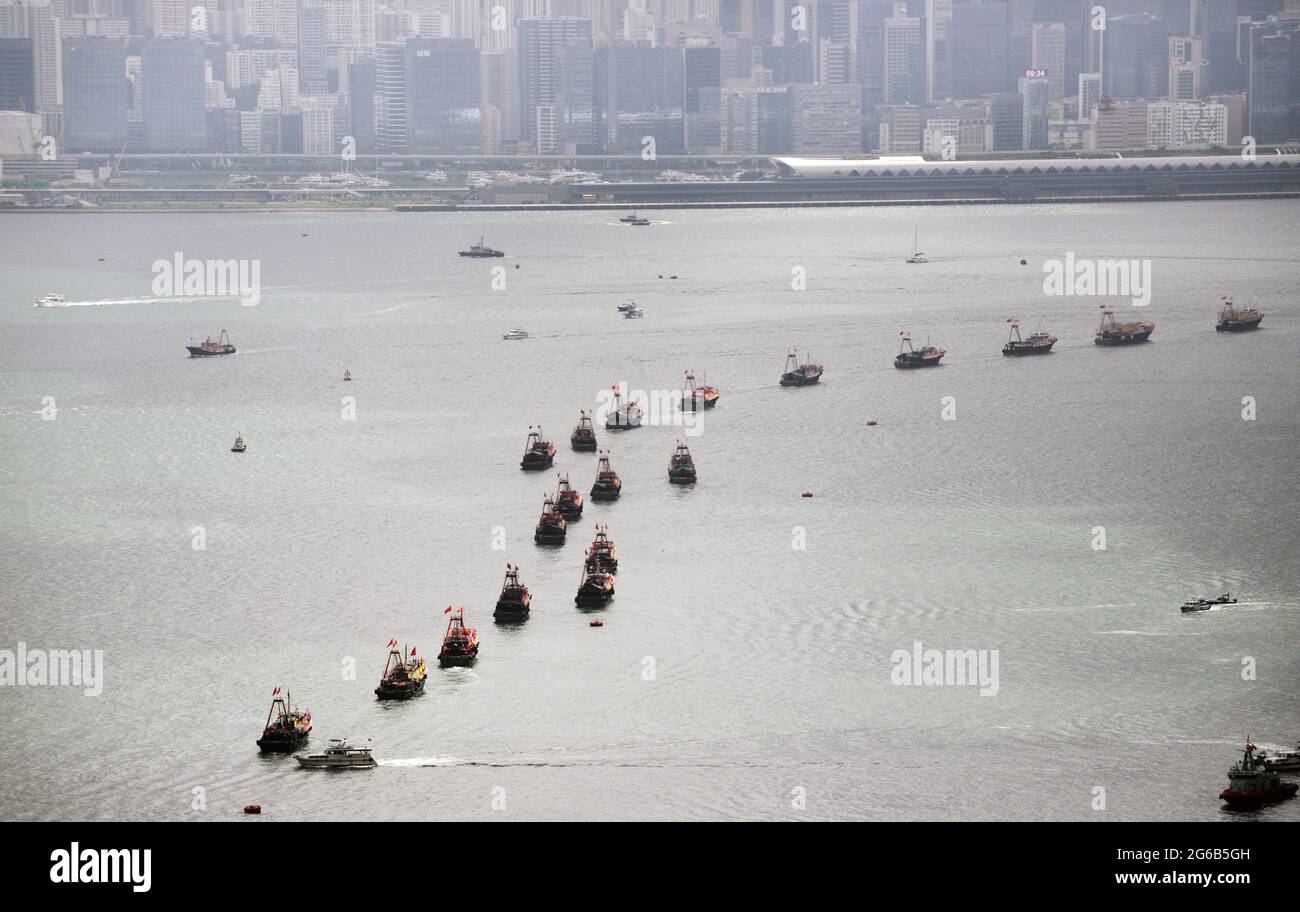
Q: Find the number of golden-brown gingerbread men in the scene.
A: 0